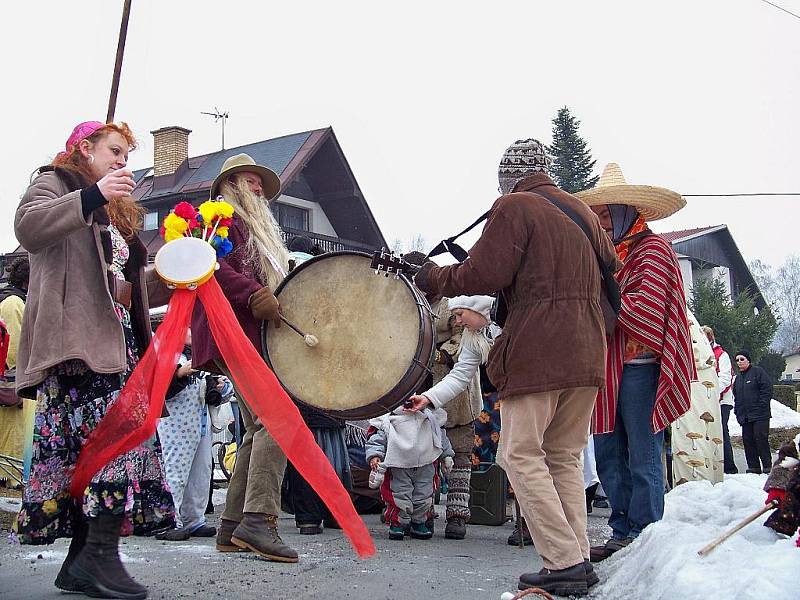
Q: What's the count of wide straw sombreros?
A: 1